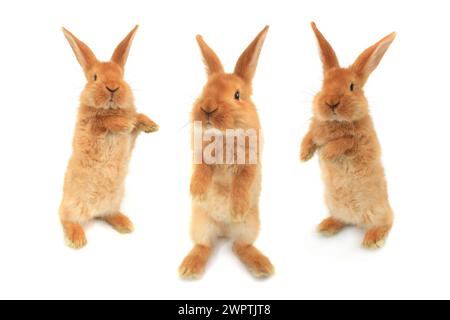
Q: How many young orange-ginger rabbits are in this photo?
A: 3